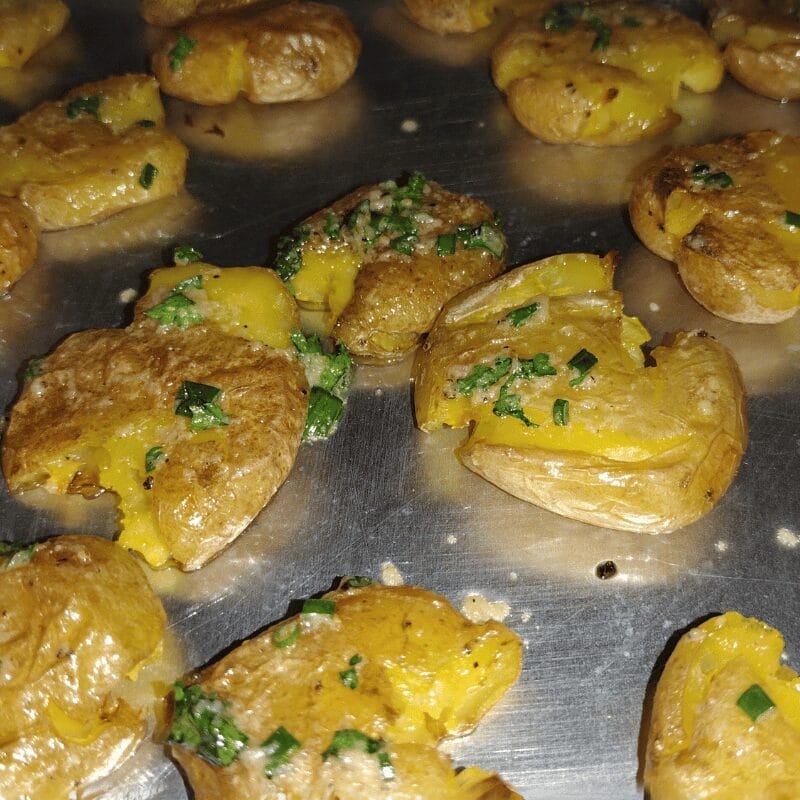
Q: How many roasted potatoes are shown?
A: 15